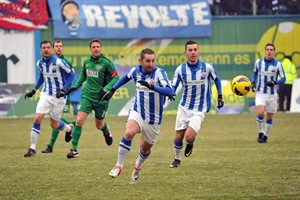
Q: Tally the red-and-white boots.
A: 2